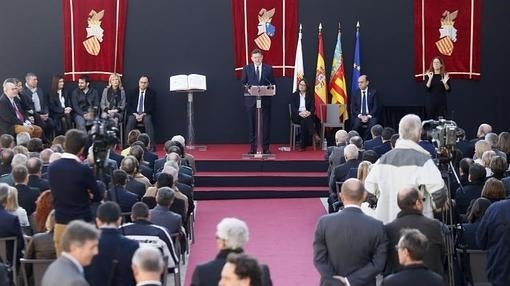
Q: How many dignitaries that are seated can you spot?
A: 9